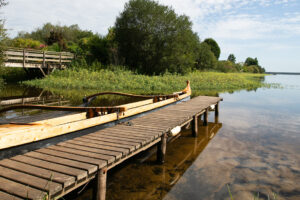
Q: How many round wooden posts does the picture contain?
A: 5